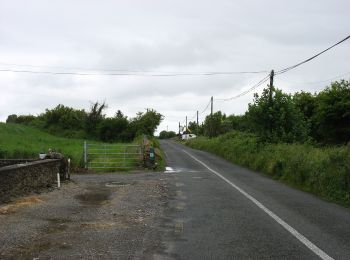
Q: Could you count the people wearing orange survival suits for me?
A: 0